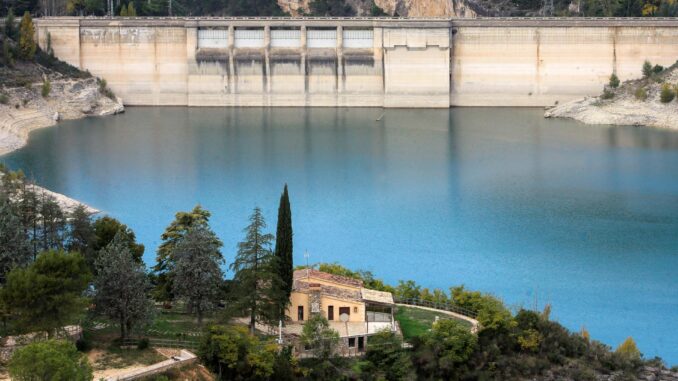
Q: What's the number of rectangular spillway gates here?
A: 5